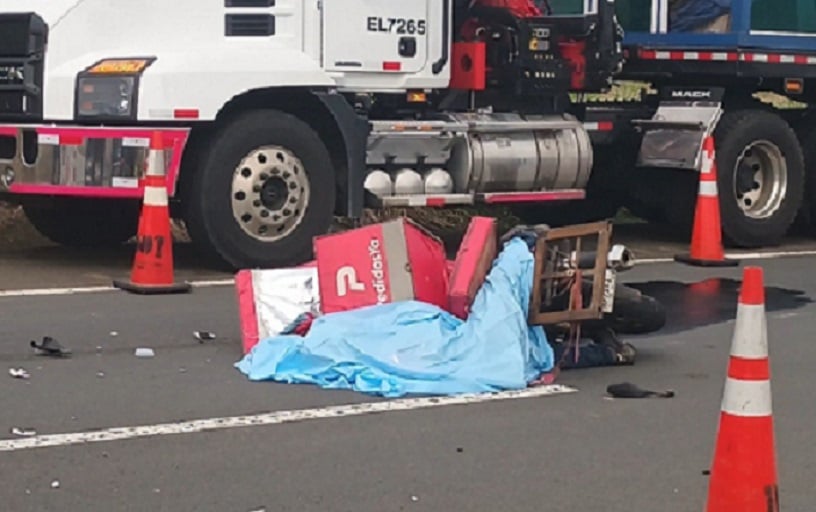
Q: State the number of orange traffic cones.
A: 3